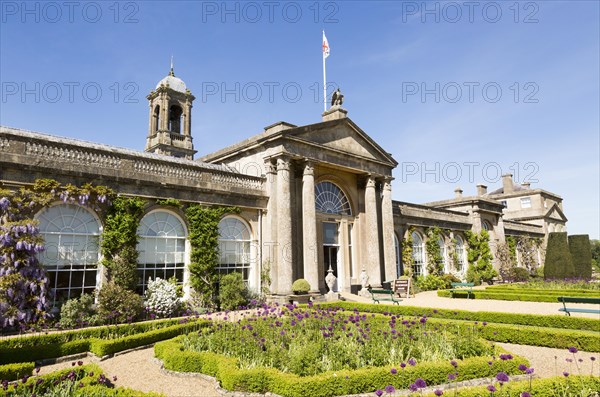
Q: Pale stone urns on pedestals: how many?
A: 2